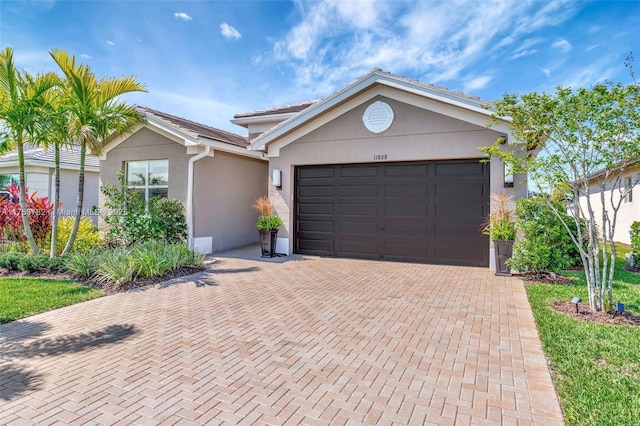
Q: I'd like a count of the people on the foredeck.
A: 0